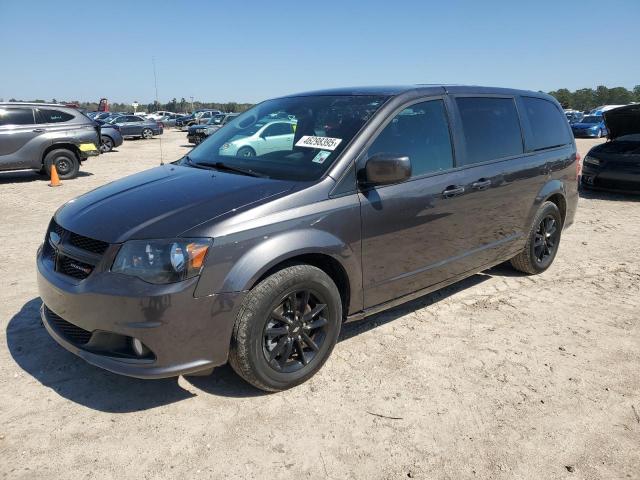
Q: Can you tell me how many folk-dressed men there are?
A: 0